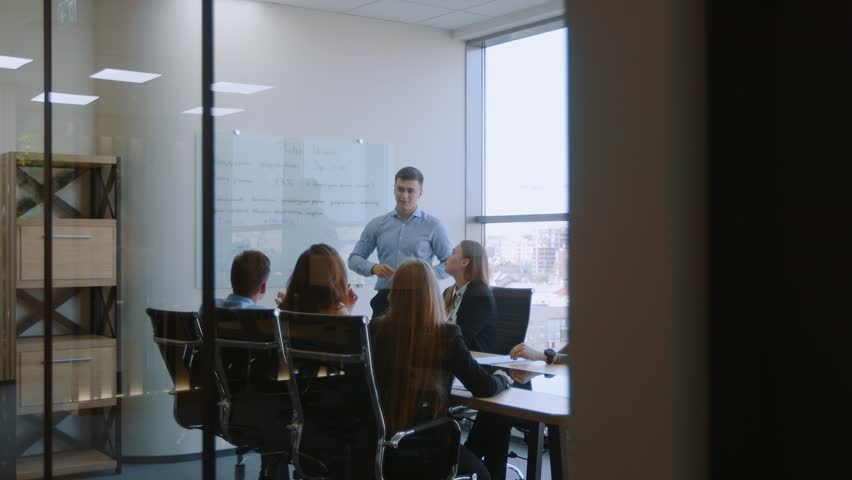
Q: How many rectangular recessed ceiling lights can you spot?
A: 5